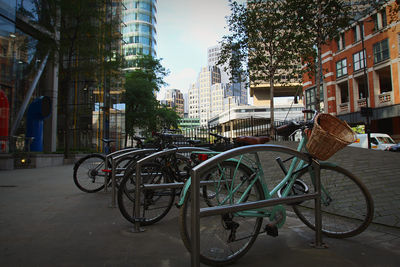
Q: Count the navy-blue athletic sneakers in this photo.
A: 0